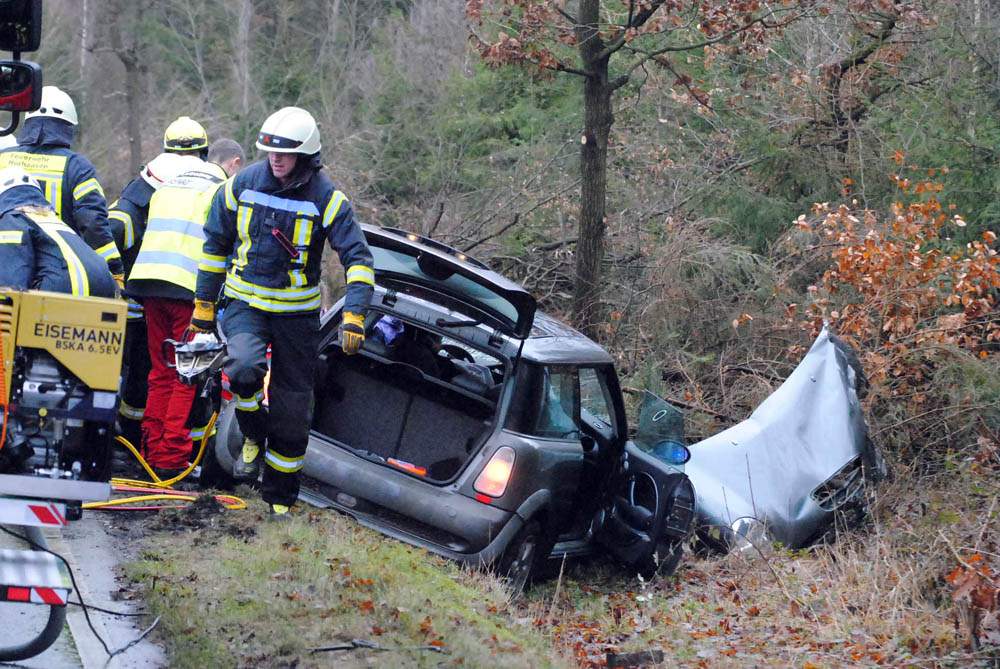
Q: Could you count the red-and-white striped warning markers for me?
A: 2